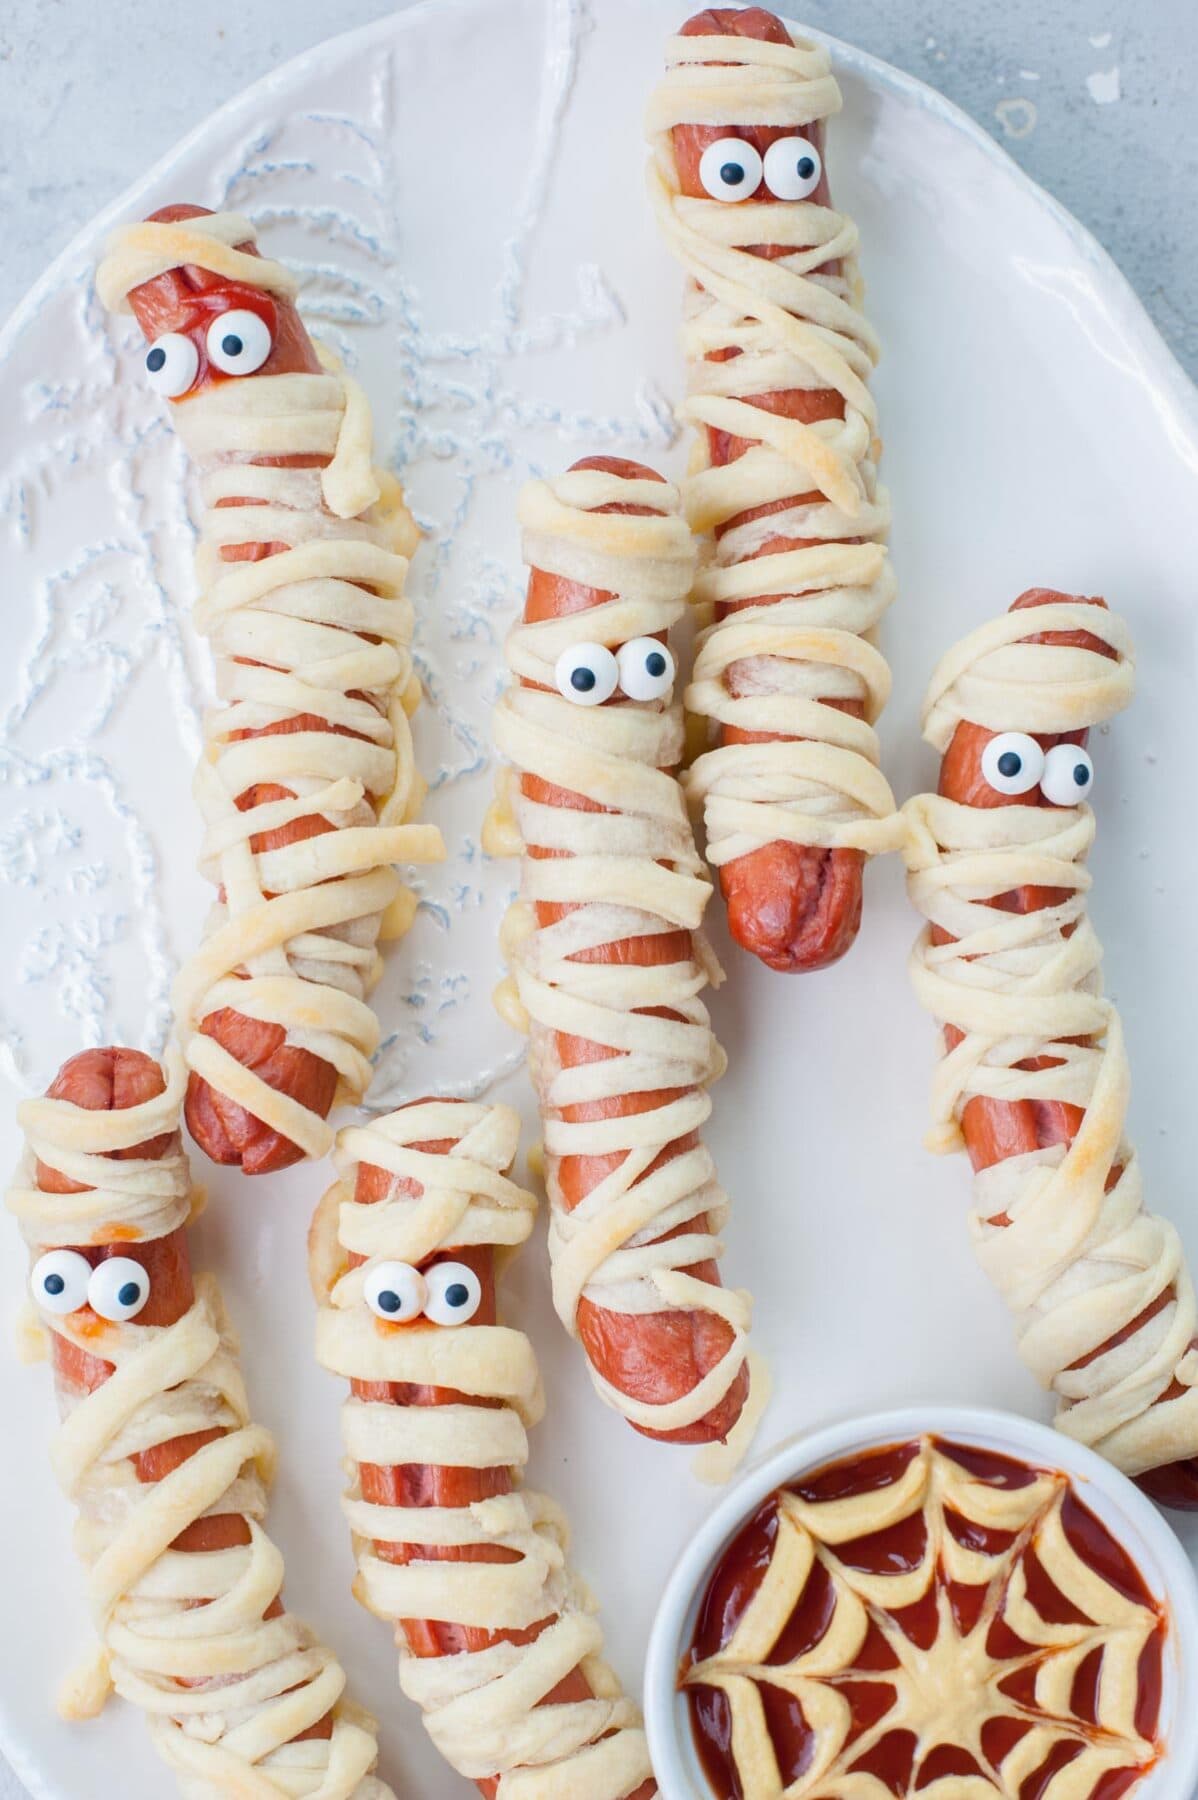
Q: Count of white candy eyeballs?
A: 12